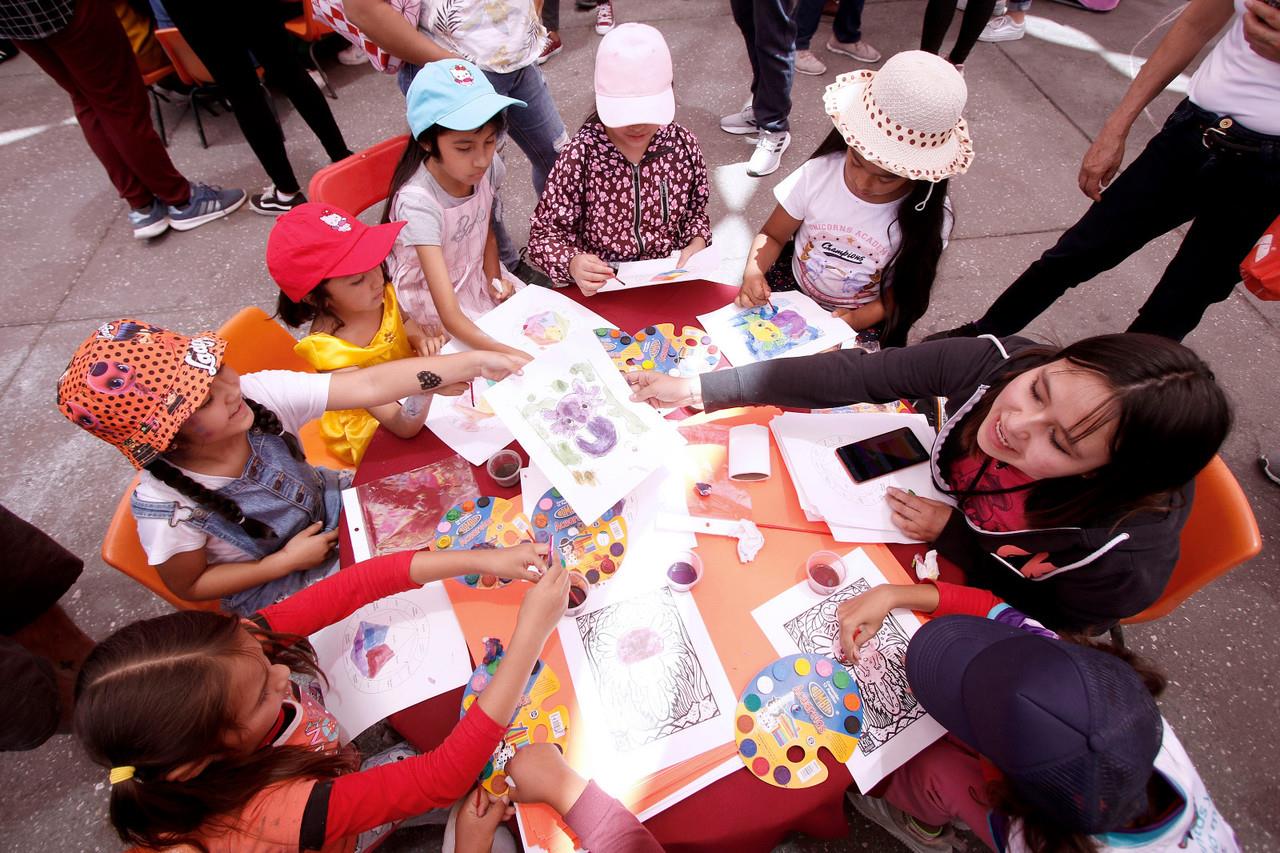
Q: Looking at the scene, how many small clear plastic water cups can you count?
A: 4